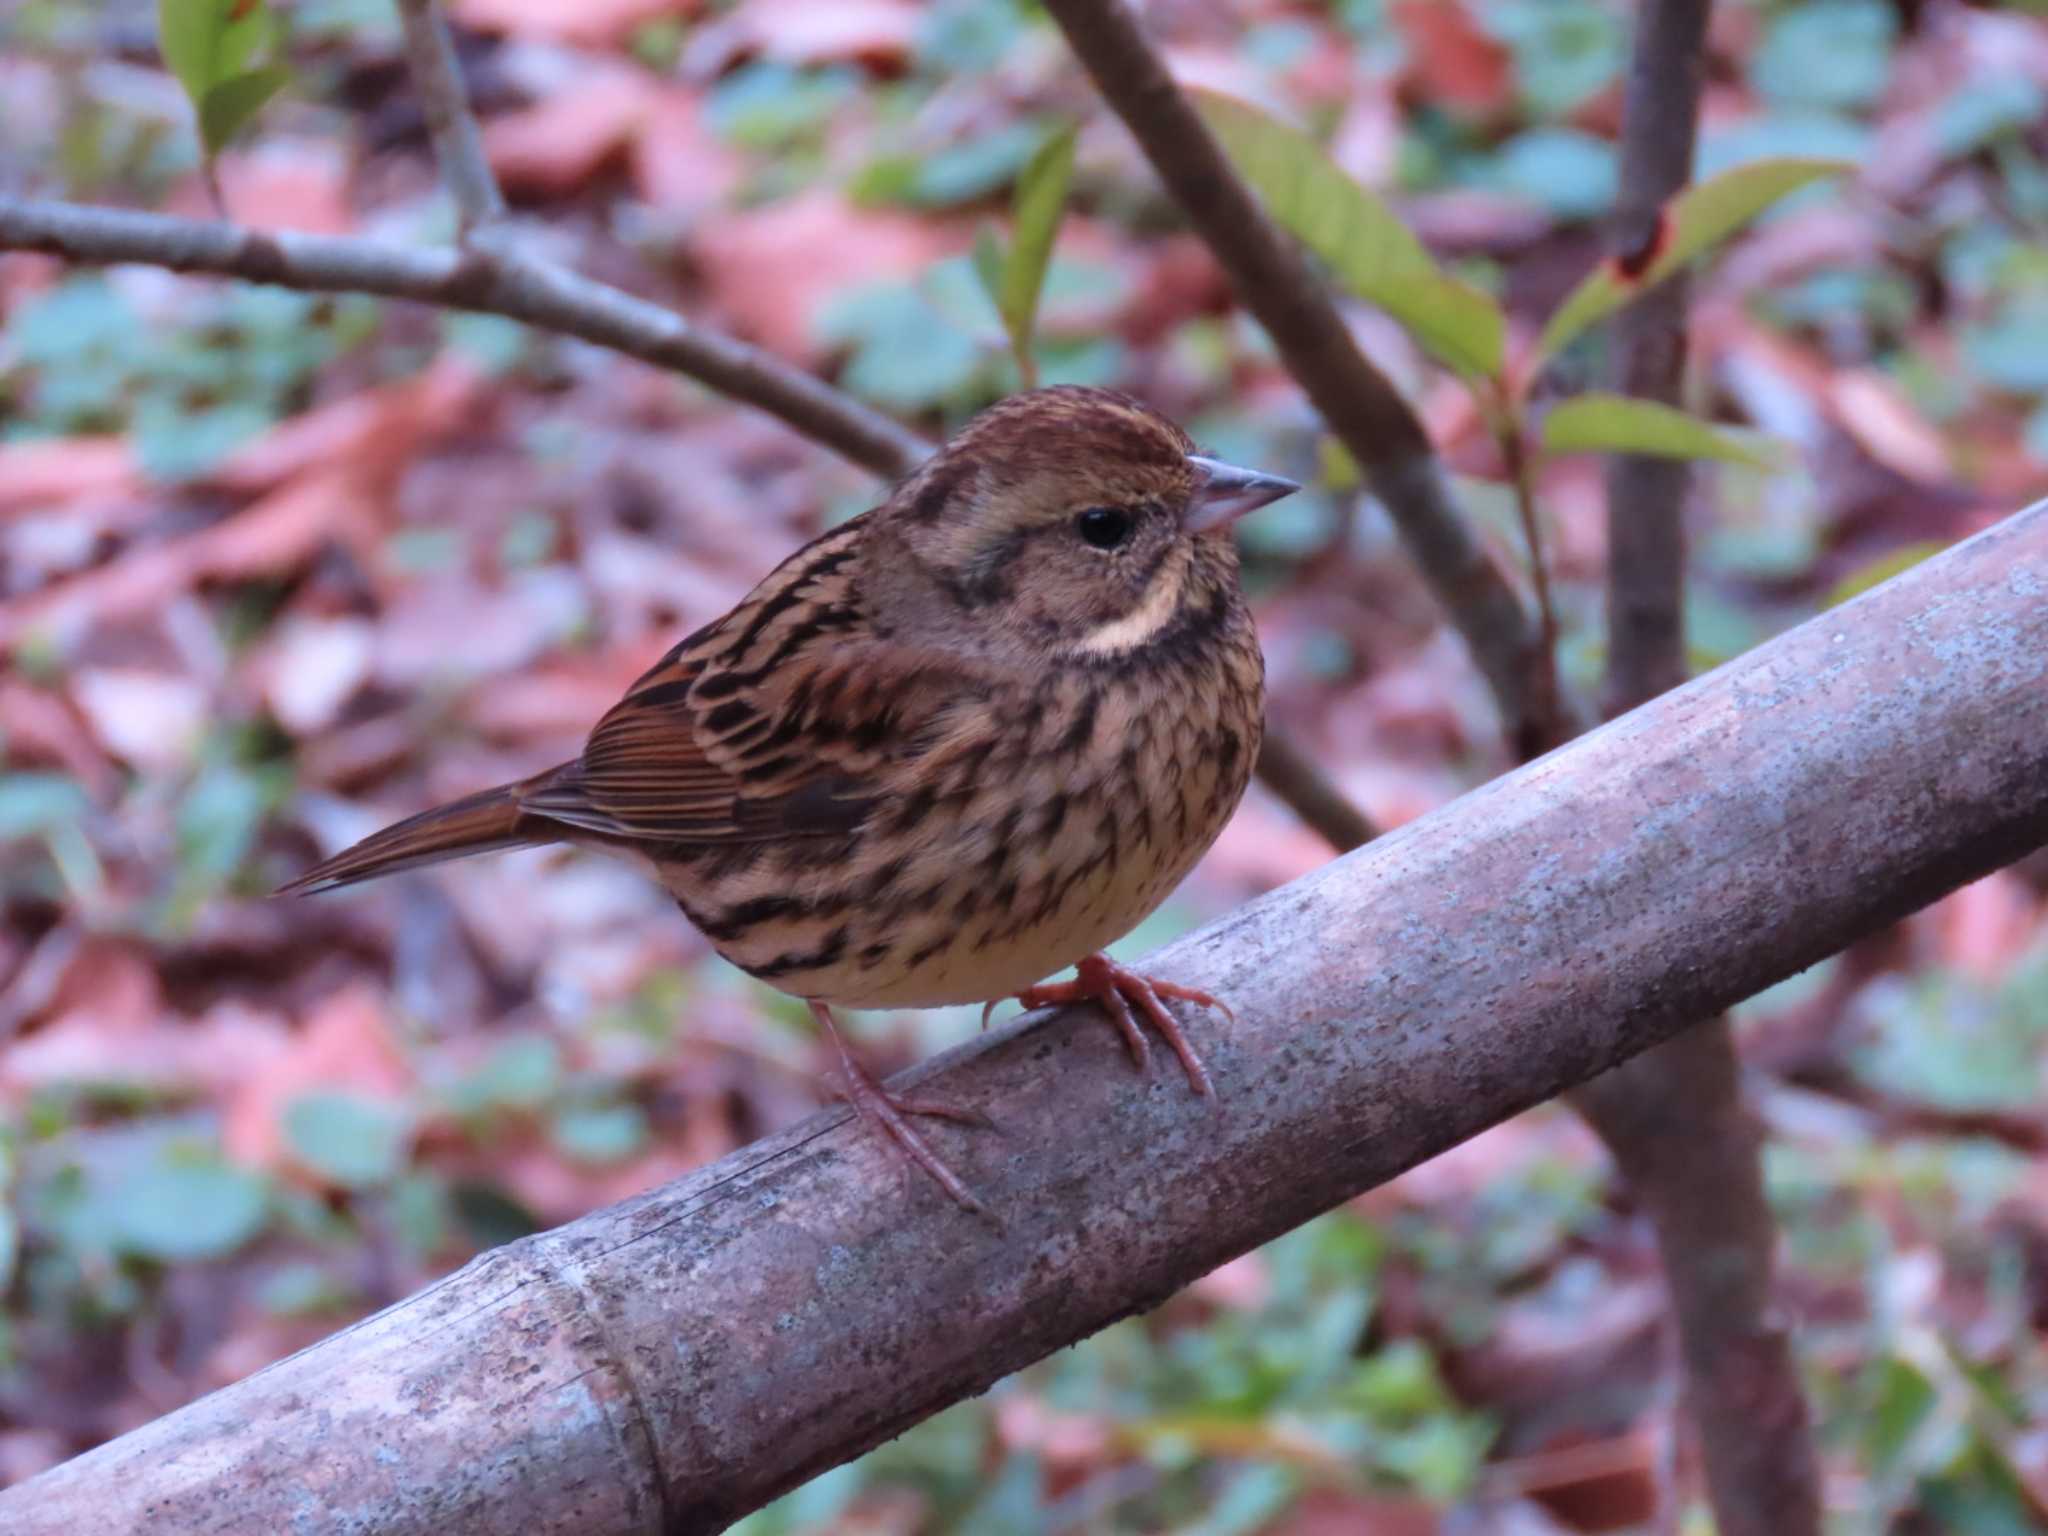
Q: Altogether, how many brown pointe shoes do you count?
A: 0